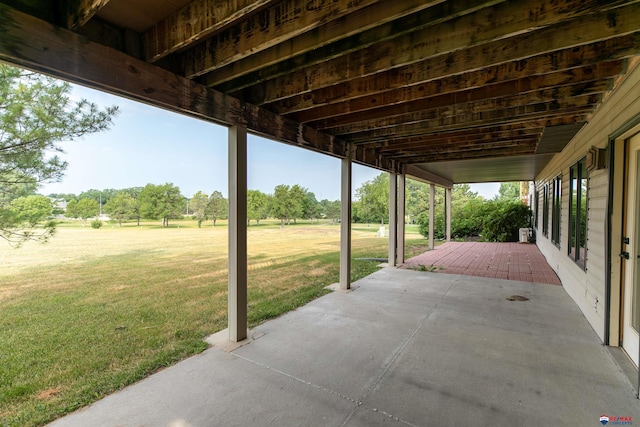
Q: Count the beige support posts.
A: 6